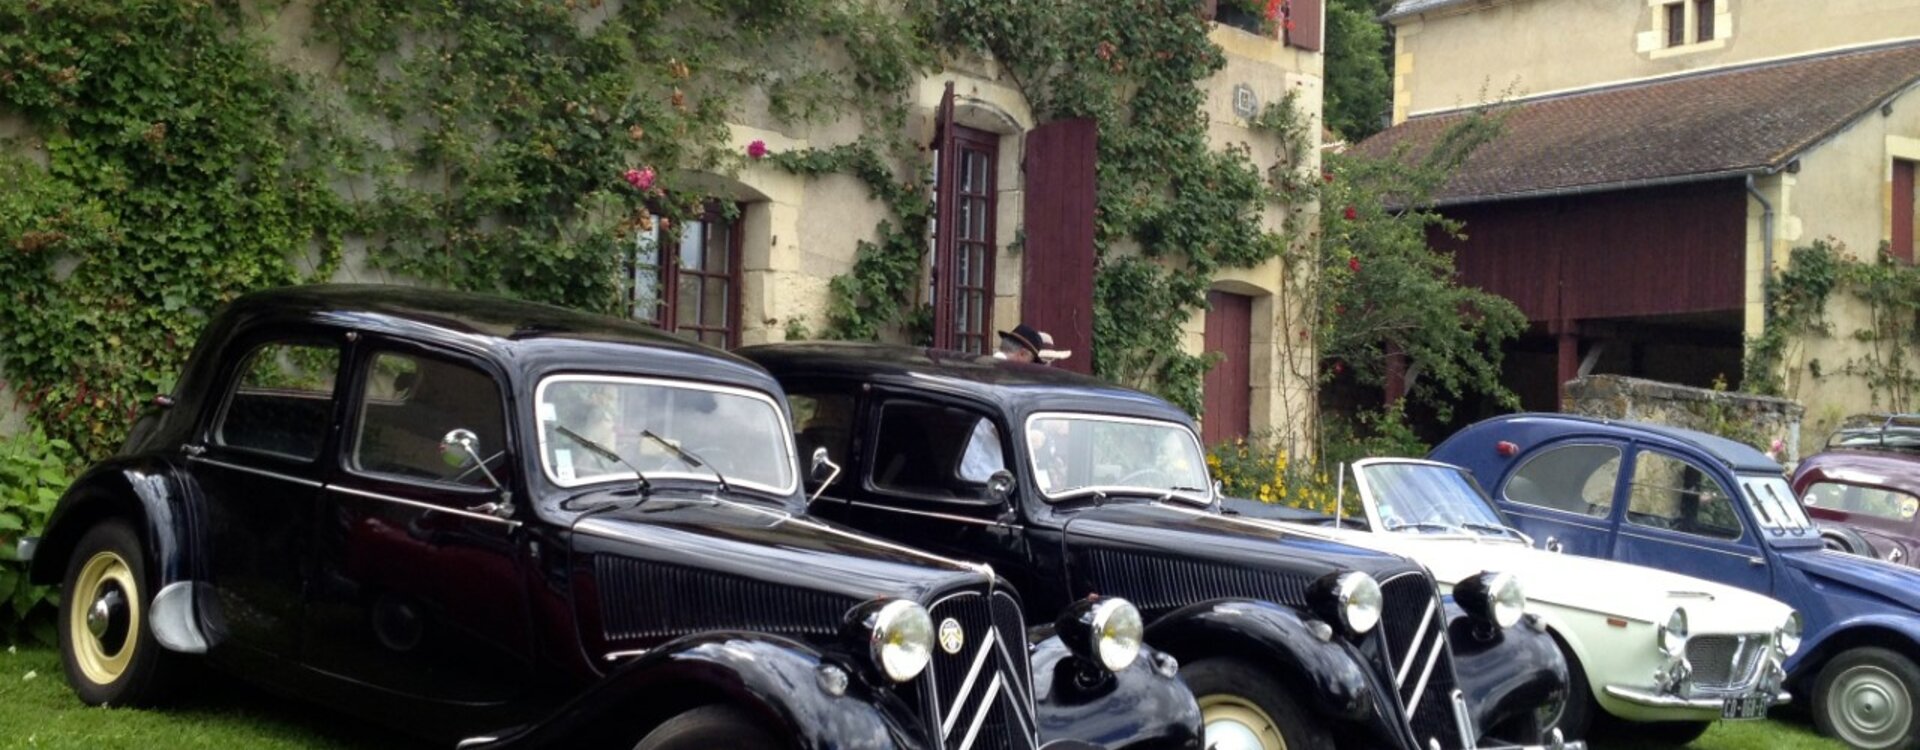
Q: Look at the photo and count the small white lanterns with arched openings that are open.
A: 0